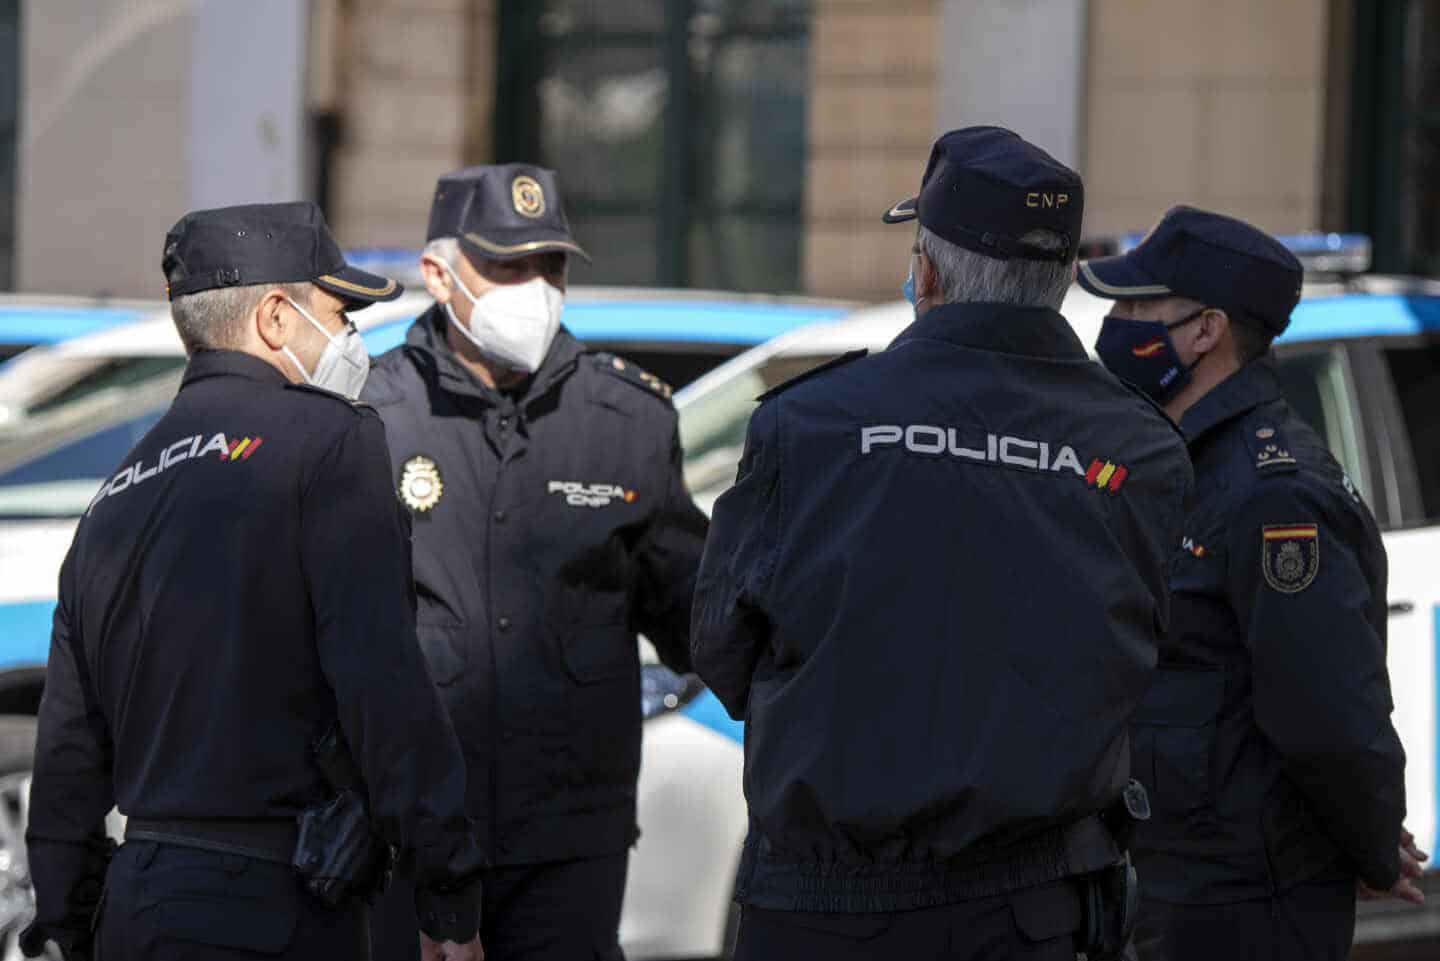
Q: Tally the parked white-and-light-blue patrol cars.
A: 3